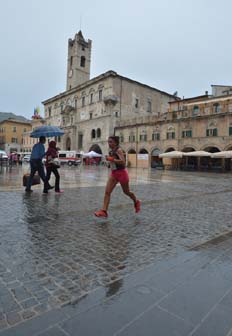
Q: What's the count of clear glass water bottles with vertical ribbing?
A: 0